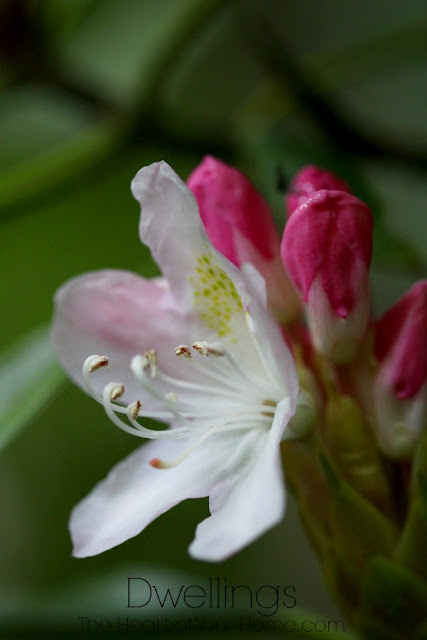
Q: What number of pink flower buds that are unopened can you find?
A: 4